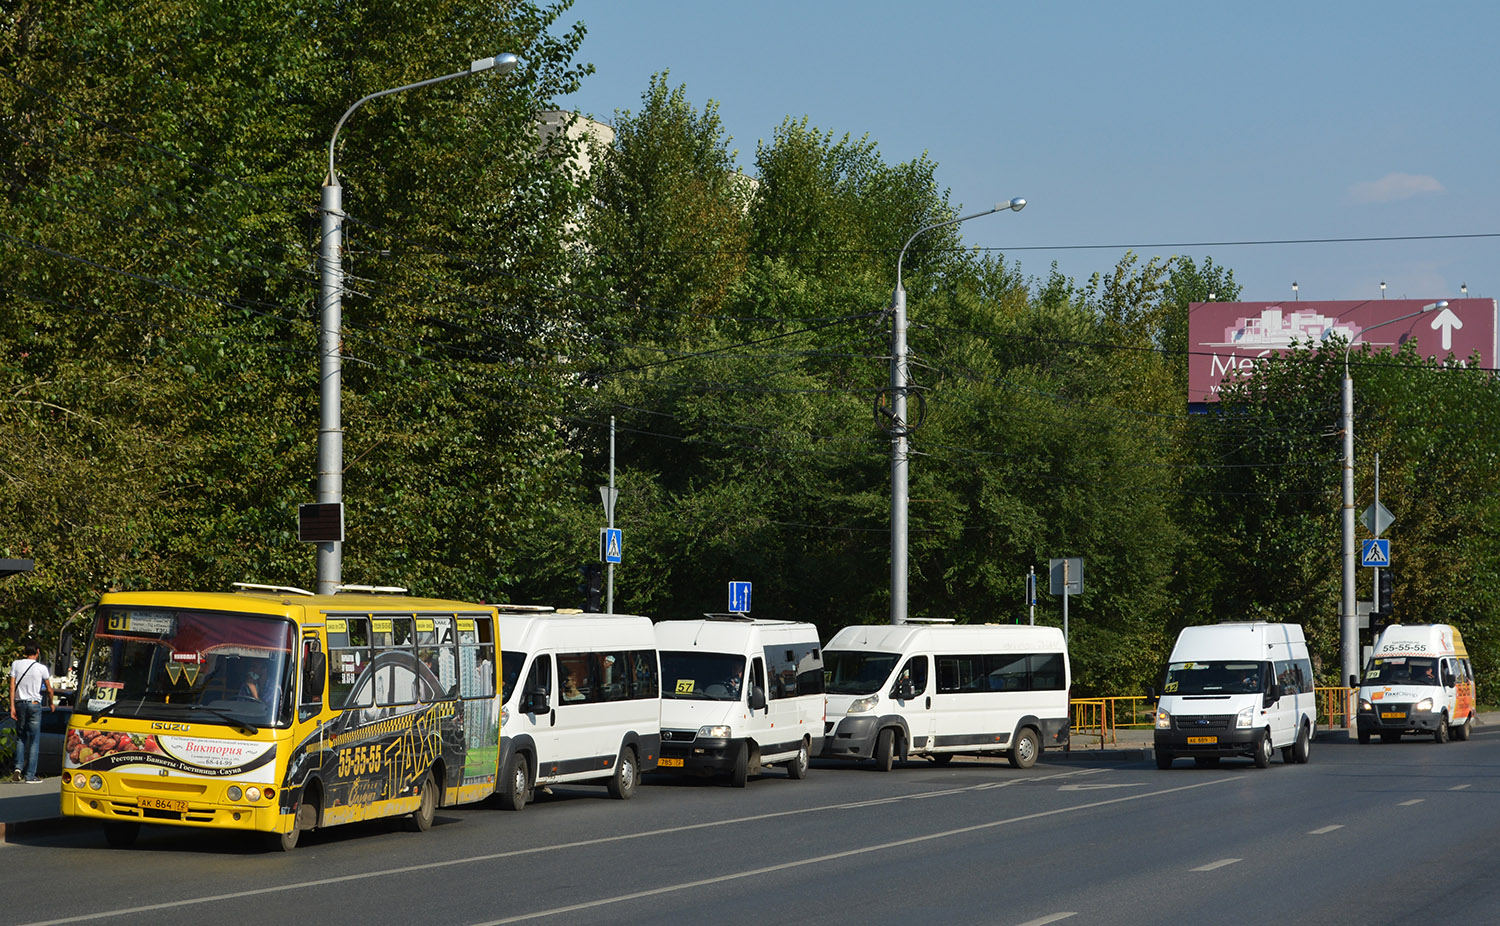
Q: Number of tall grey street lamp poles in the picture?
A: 3